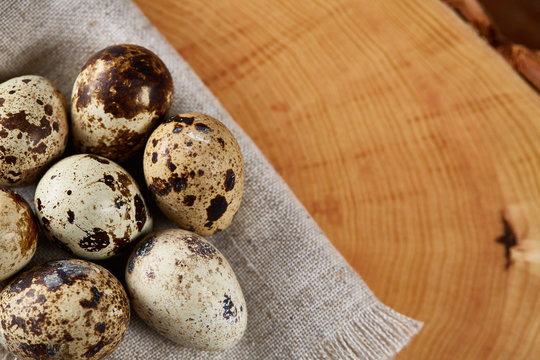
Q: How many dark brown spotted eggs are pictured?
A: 7